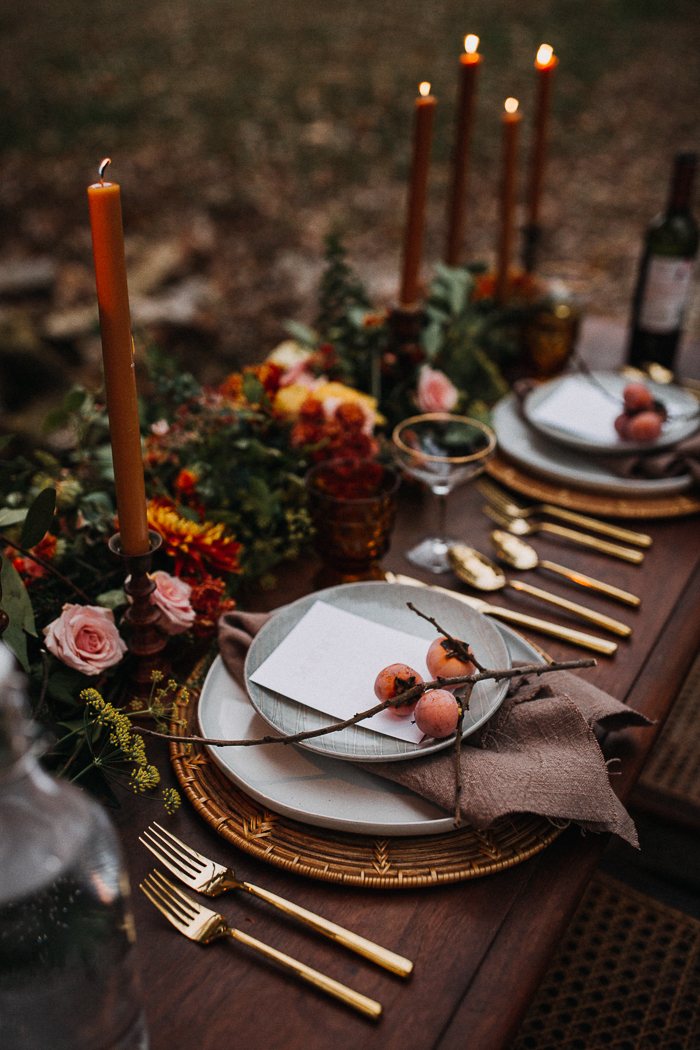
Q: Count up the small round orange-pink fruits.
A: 6